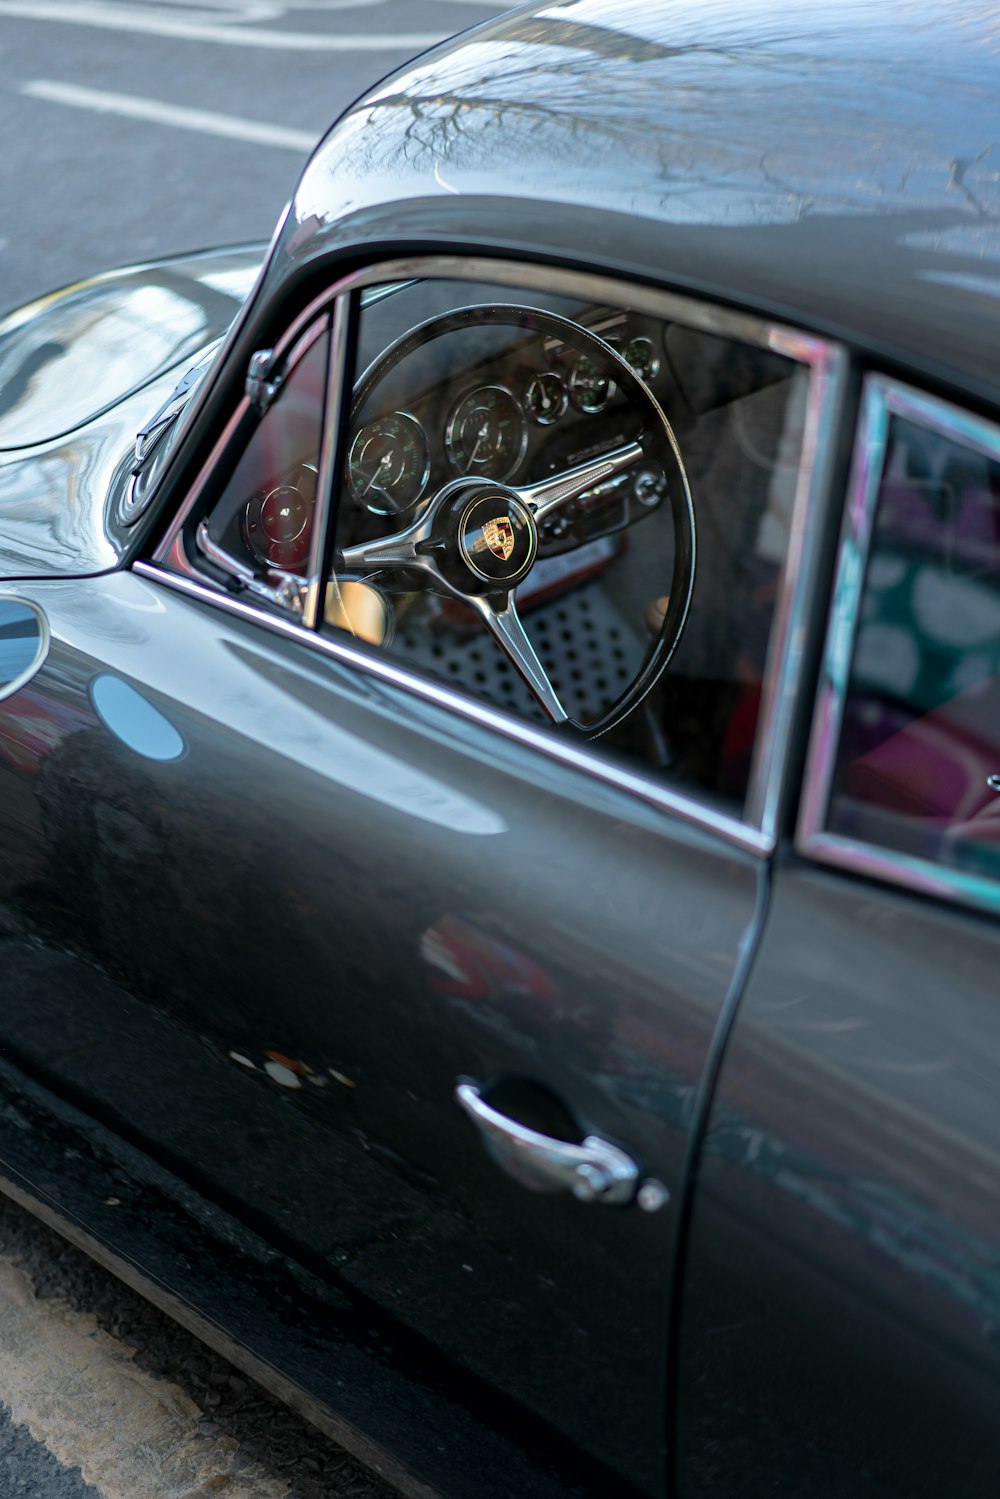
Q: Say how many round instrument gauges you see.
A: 6